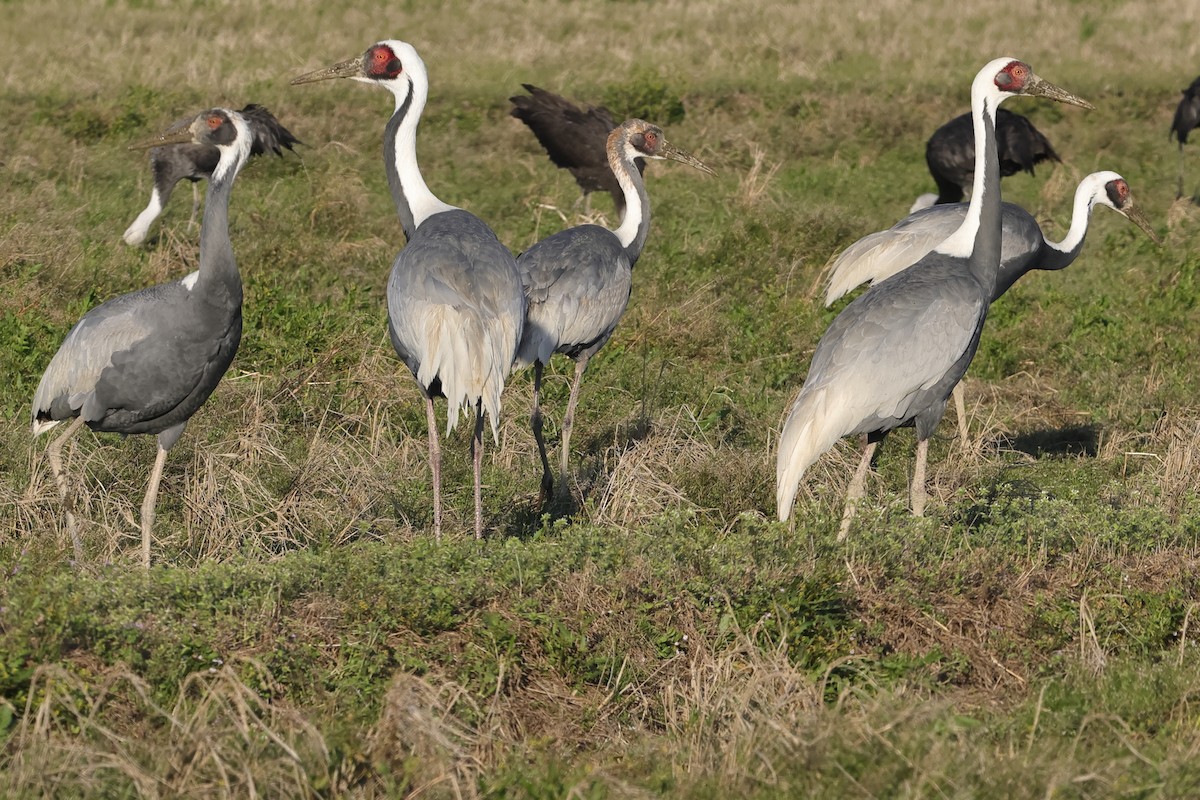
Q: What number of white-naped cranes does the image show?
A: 5